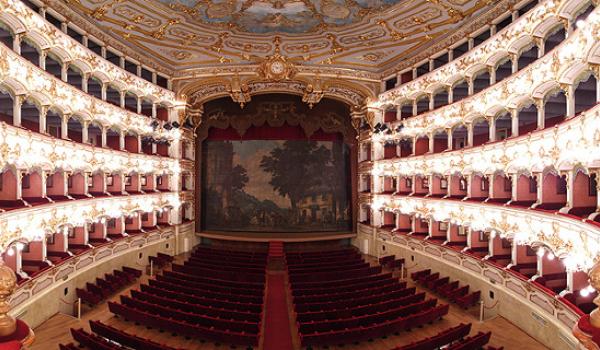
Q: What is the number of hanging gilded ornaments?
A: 2